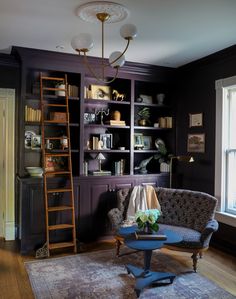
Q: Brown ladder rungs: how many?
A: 11